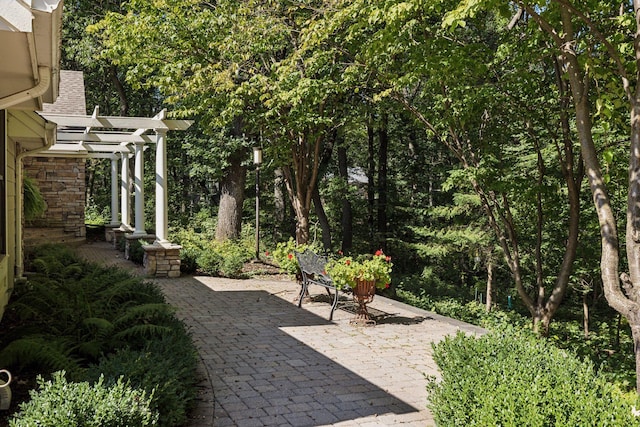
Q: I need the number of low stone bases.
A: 4